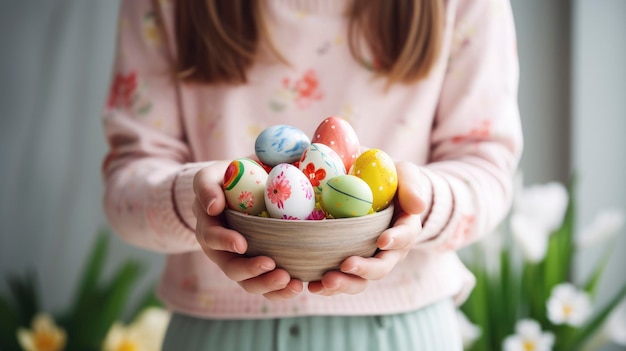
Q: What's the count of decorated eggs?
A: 7